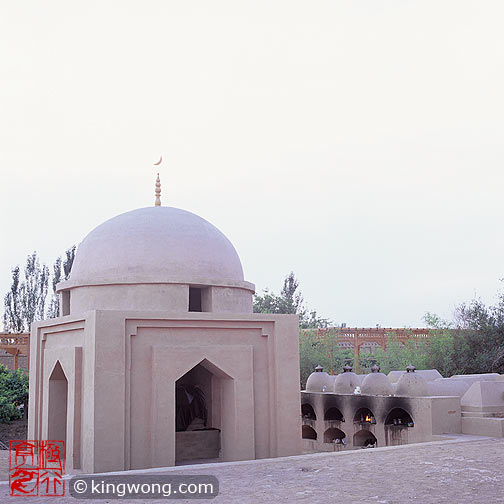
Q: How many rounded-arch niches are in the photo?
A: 7